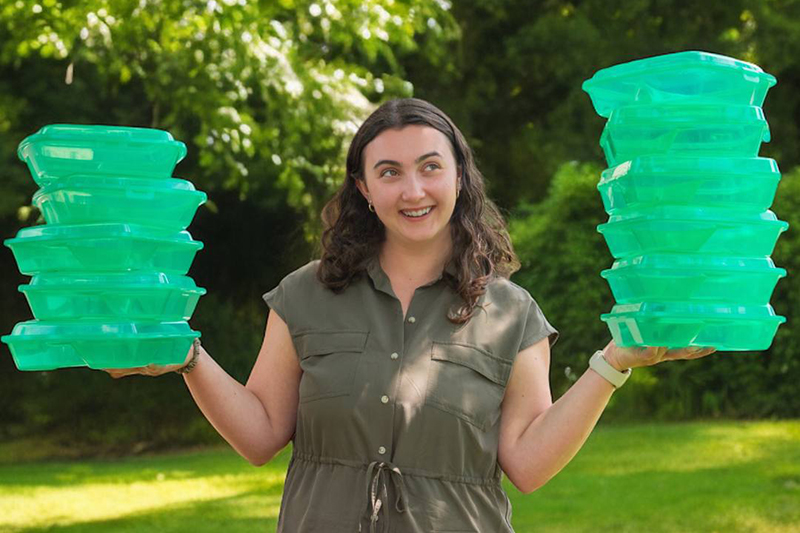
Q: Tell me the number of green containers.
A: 11